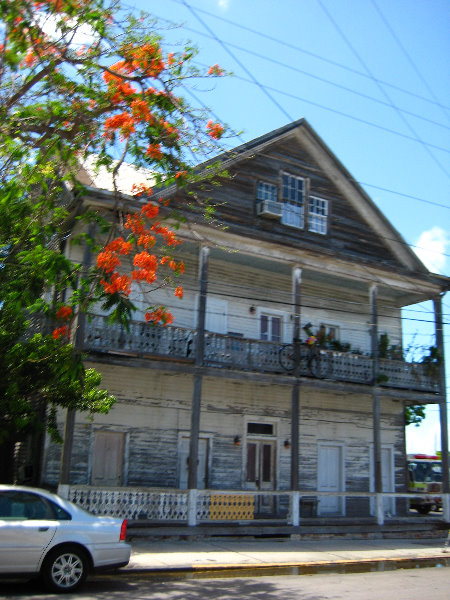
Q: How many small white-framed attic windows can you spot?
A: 3